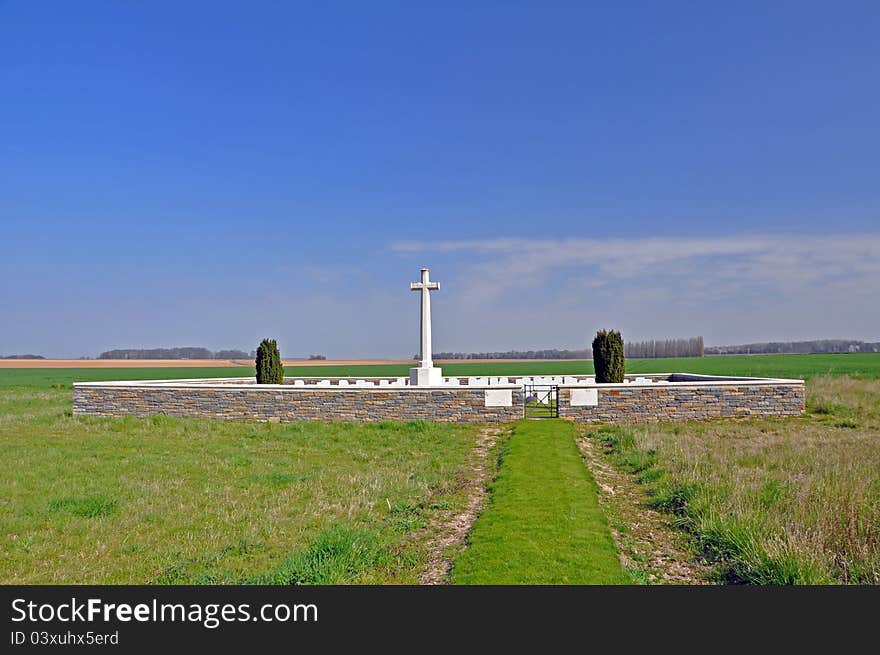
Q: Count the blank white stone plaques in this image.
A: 2